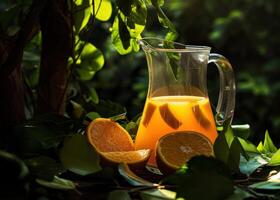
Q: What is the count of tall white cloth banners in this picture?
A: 0